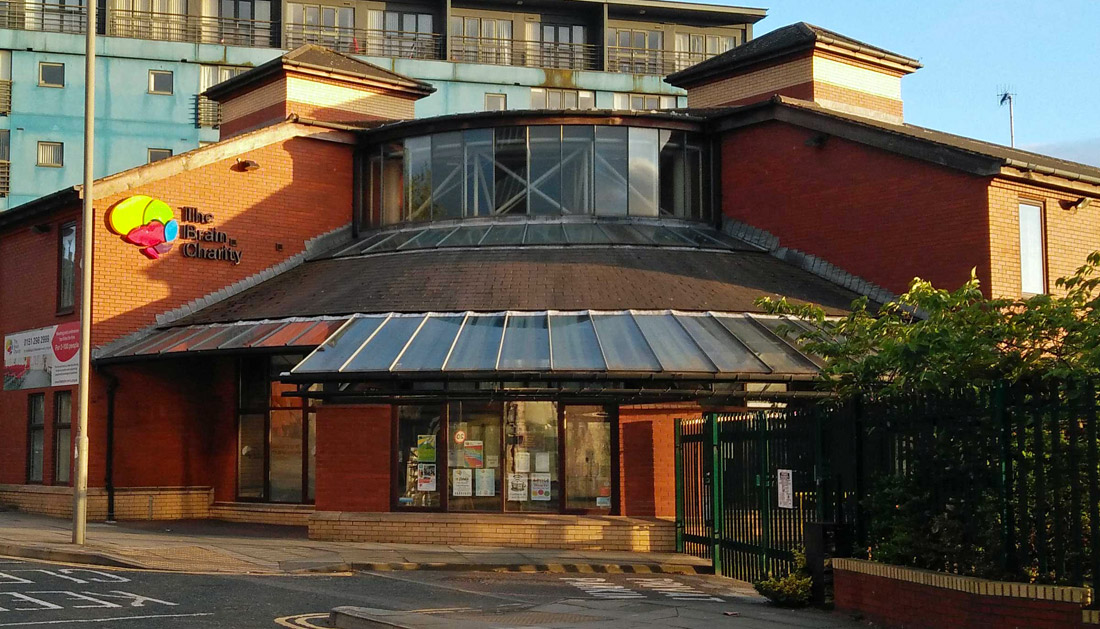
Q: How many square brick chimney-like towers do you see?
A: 2